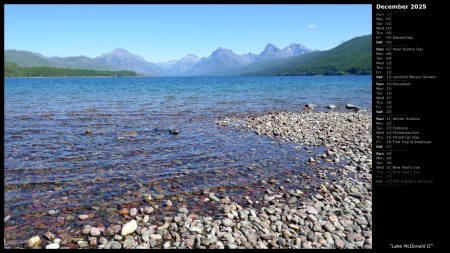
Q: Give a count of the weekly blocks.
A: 5